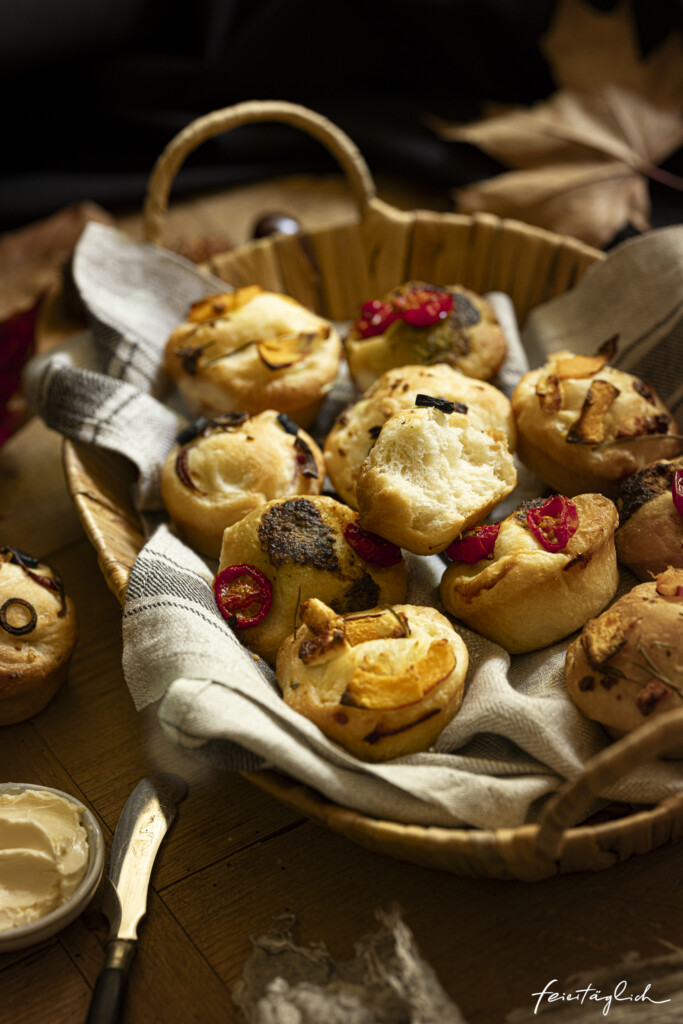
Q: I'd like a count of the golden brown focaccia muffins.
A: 12